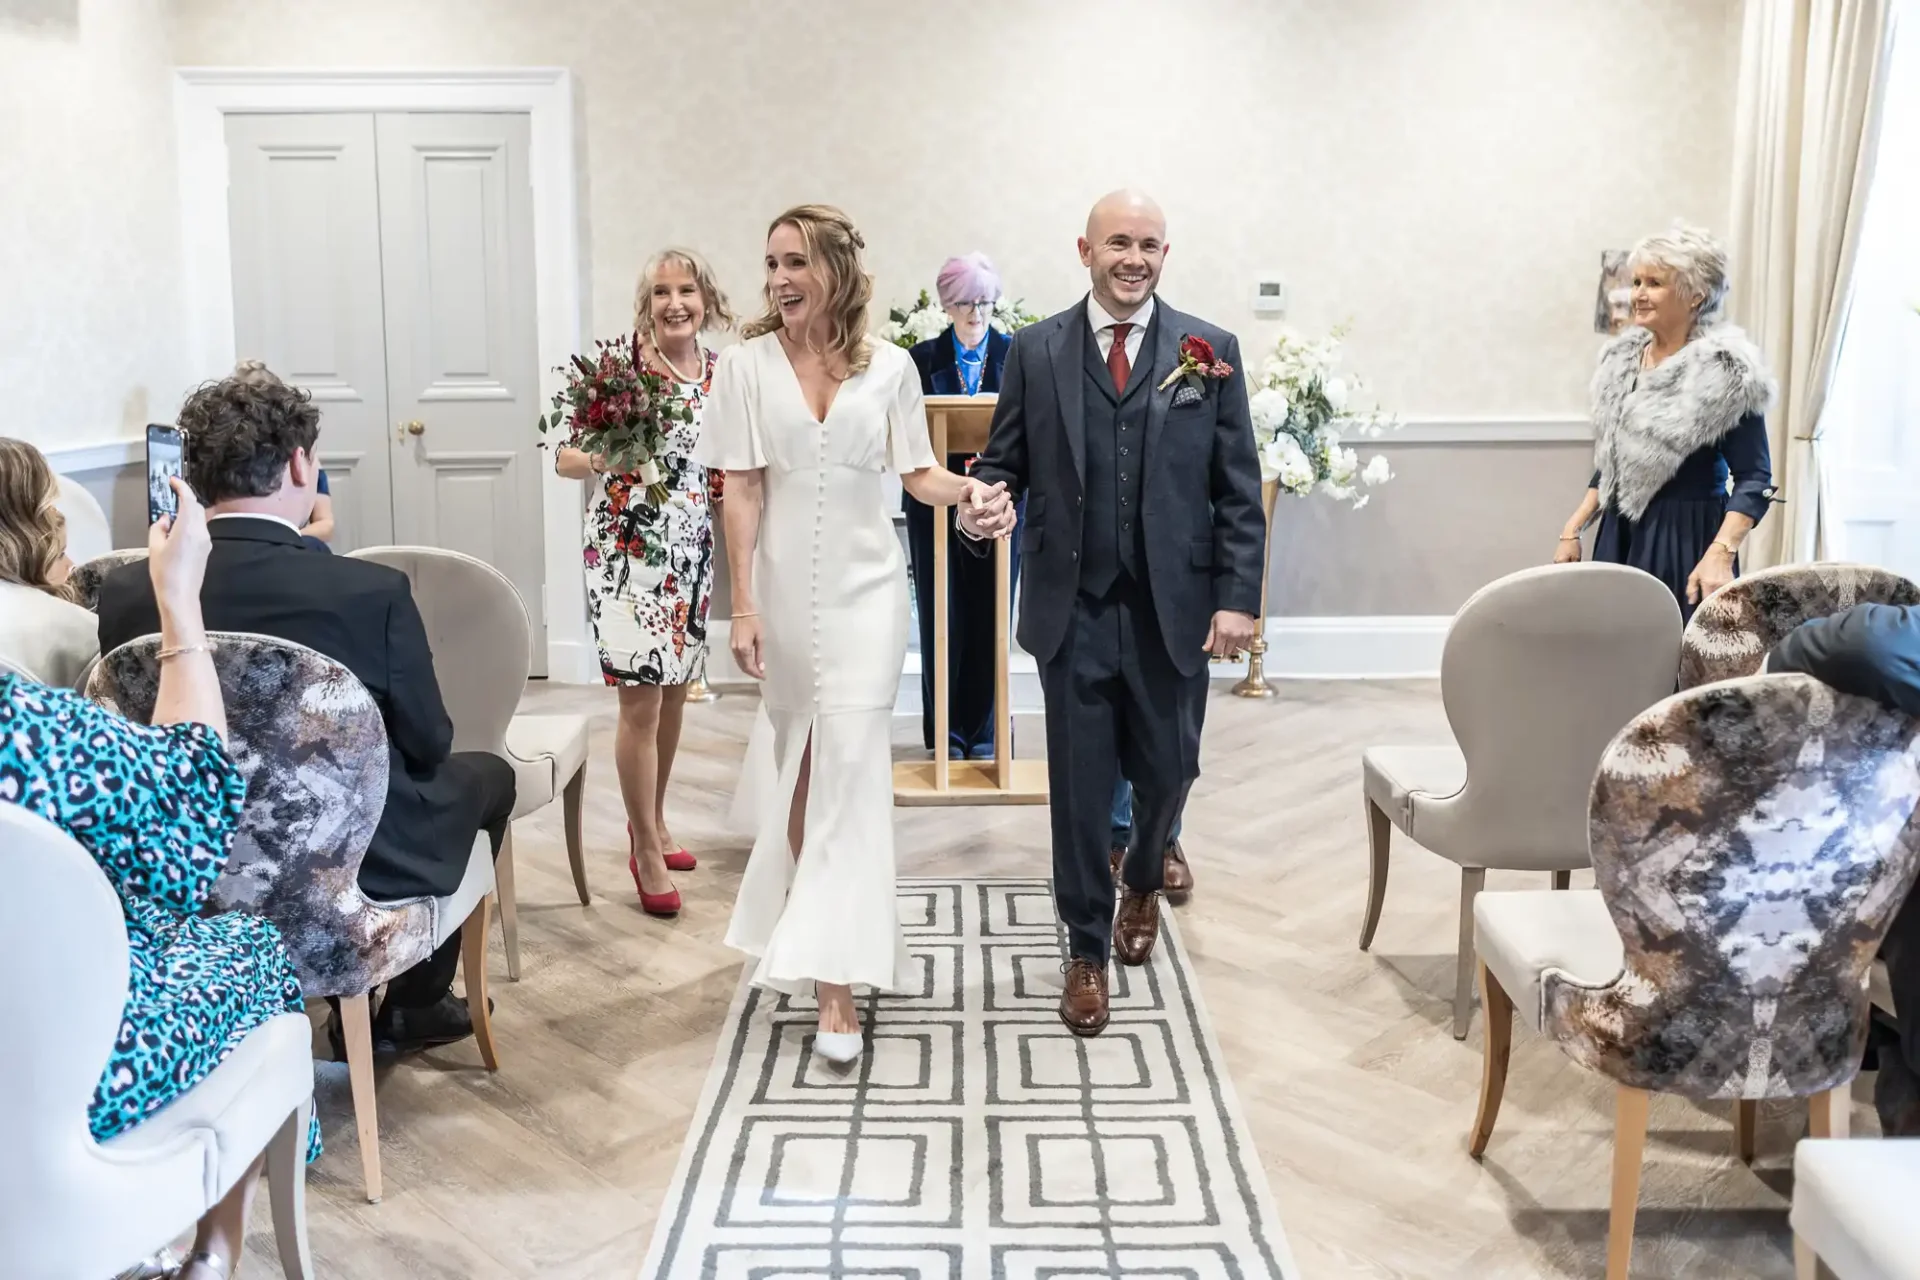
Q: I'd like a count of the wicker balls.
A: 0